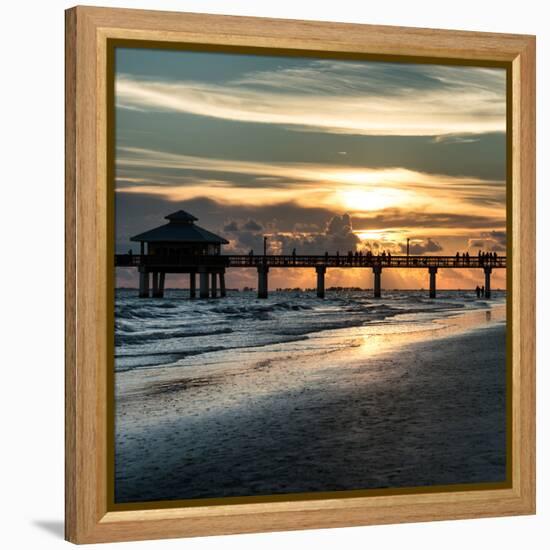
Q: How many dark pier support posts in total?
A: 12